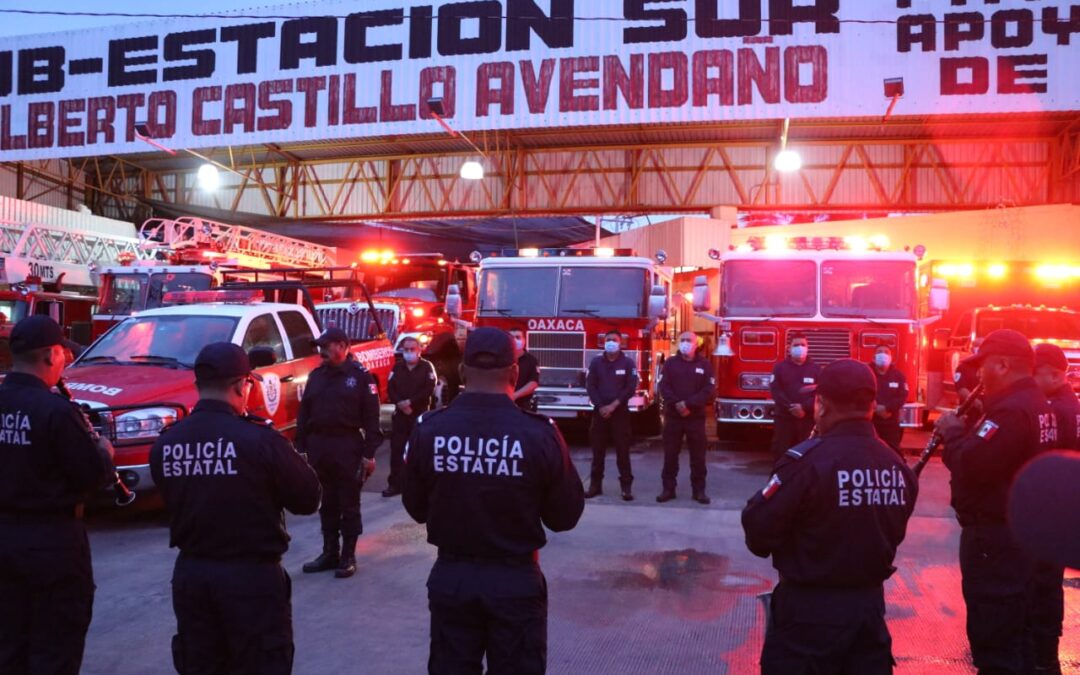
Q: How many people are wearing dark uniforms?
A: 14